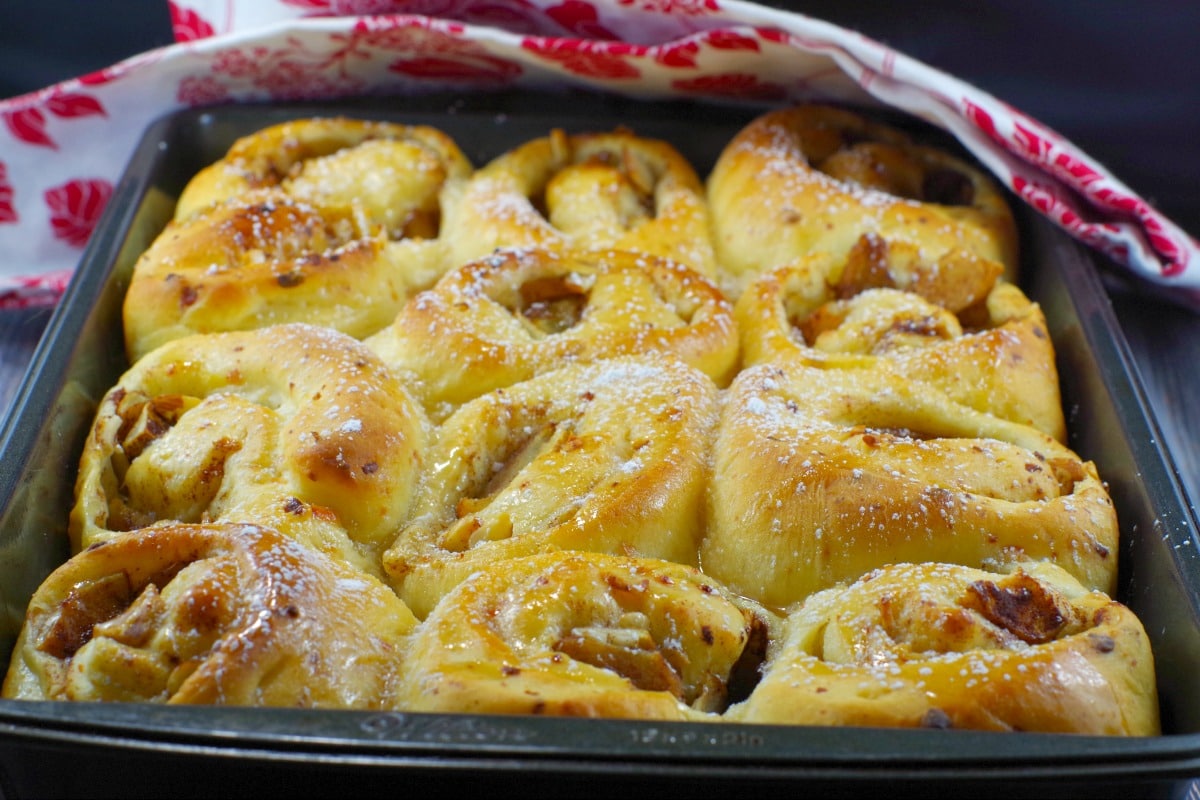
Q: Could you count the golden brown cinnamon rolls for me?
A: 12